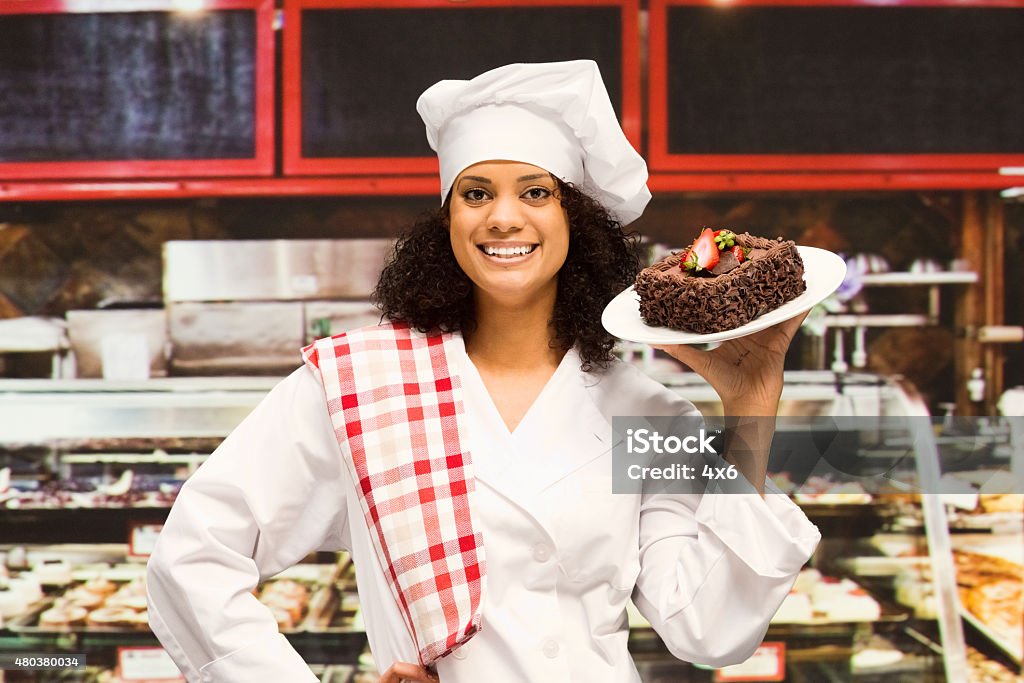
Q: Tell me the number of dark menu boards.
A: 3